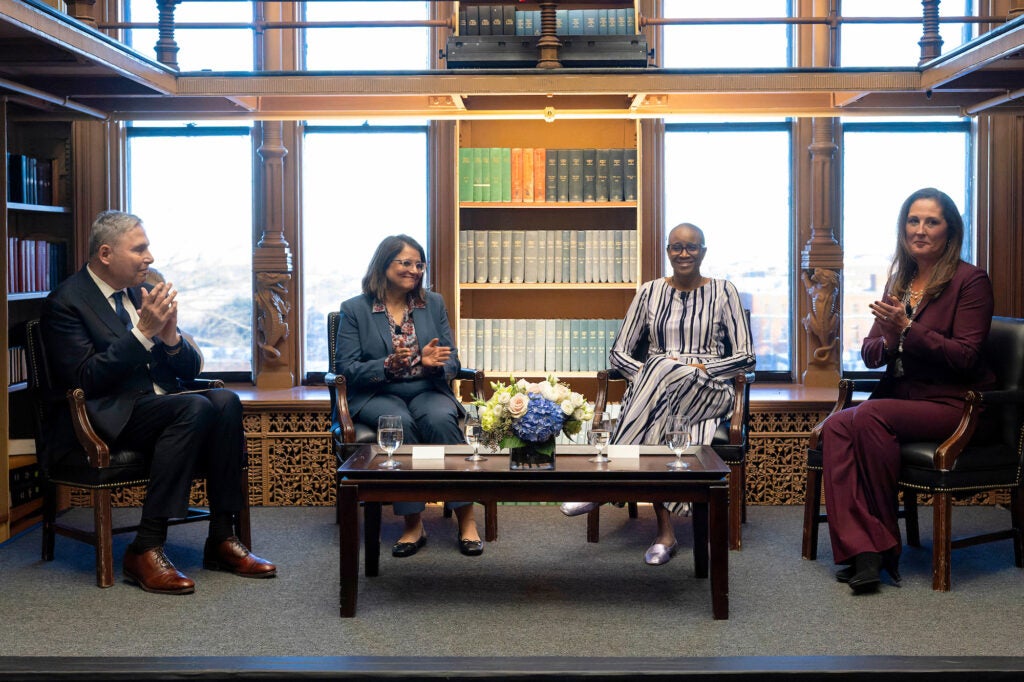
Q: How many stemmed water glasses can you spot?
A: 4